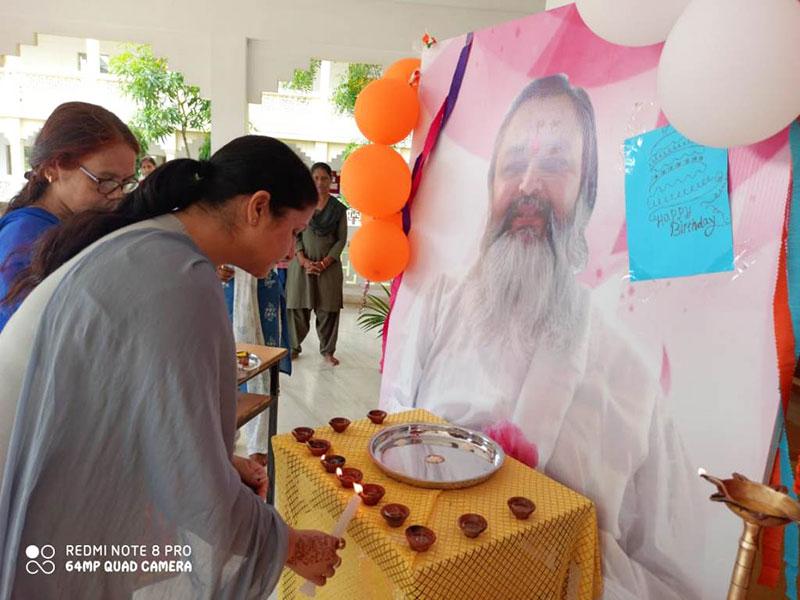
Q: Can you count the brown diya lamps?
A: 11